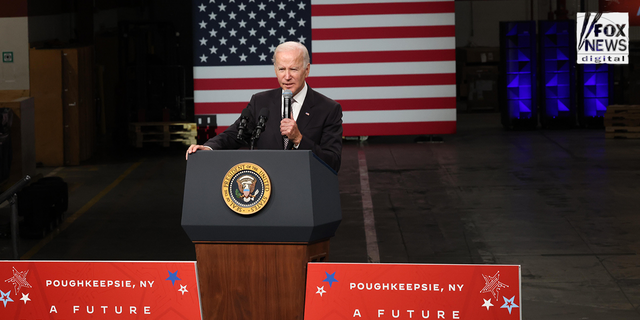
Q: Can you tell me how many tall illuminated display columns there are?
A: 3